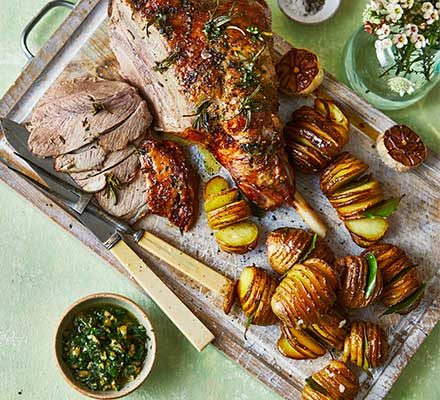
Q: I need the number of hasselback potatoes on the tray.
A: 11